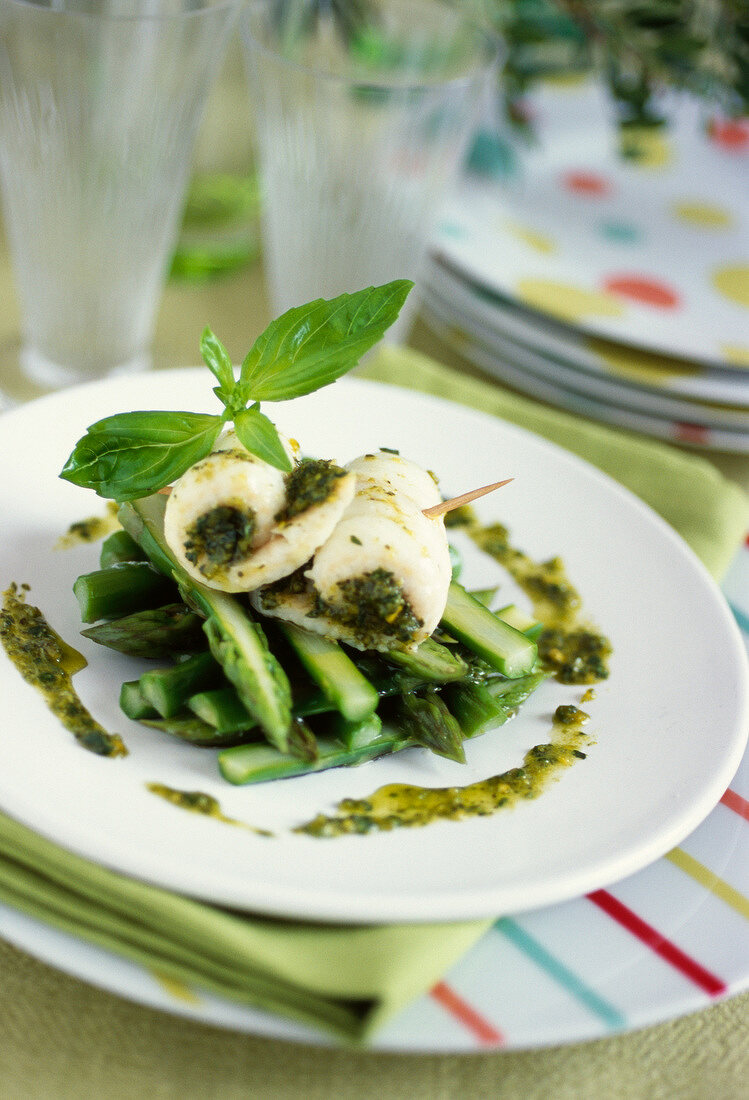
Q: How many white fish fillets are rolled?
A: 2